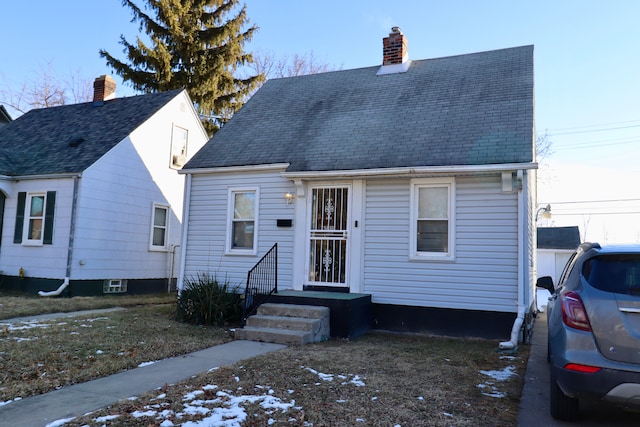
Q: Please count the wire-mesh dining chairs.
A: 0